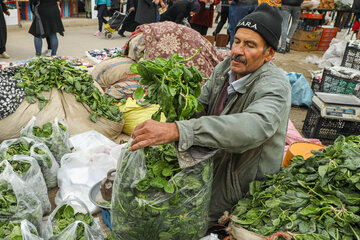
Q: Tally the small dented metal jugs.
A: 1